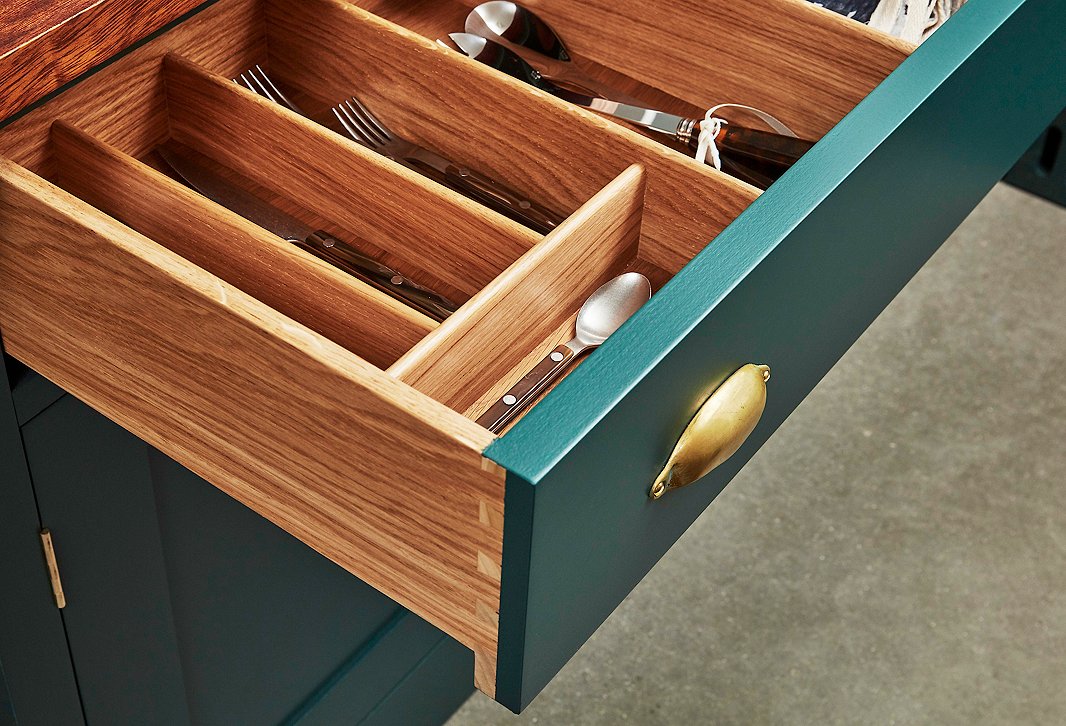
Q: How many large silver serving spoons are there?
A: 2